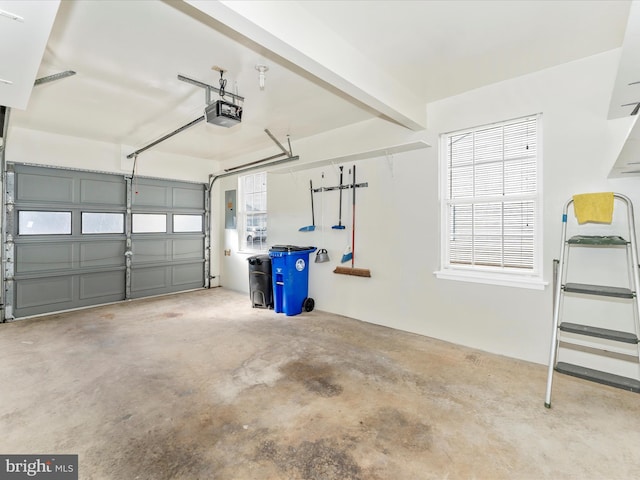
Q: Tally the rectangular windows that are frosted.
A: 4